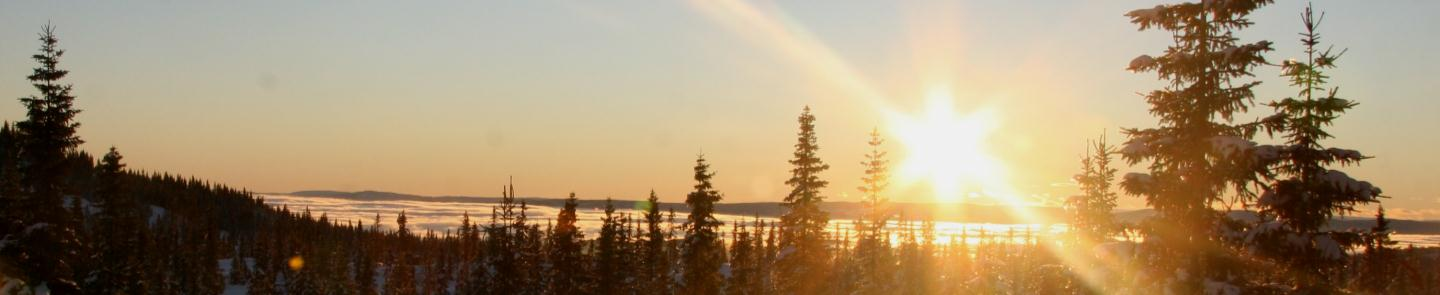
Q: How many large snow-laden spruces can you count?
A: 2